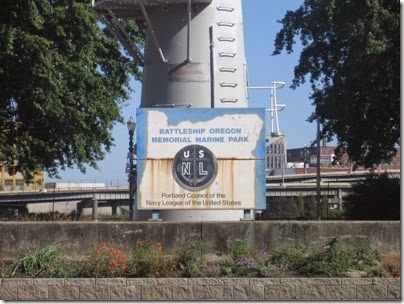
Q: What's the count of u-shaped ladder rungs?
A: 7